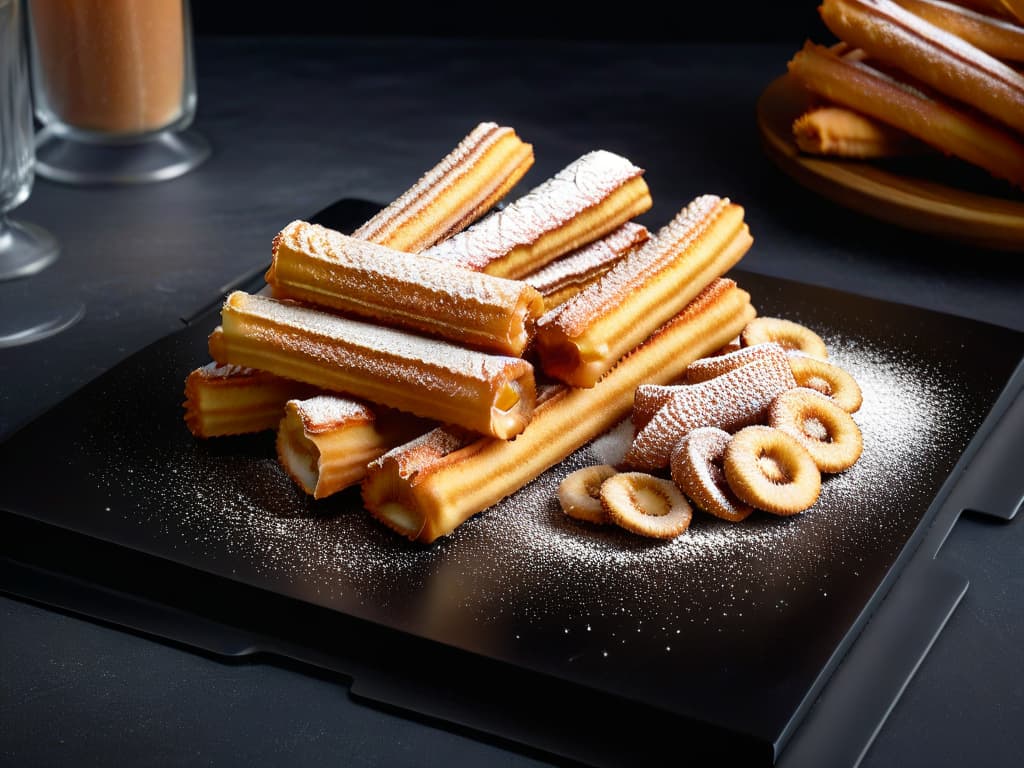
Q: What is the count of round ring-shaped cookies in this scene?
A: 7